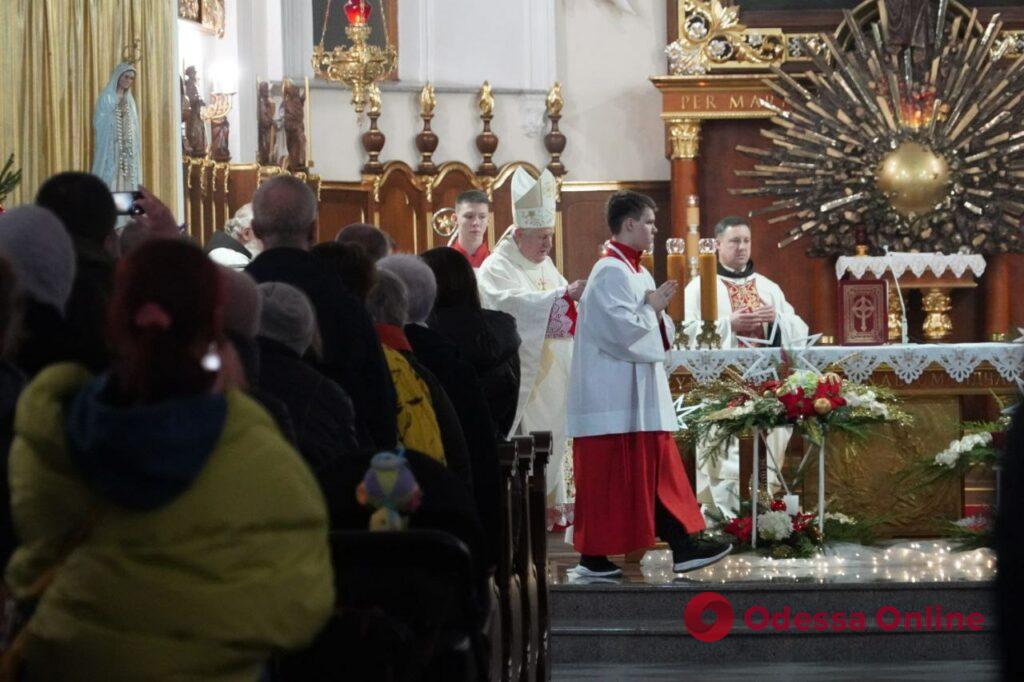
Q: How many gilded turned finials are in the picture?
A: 4